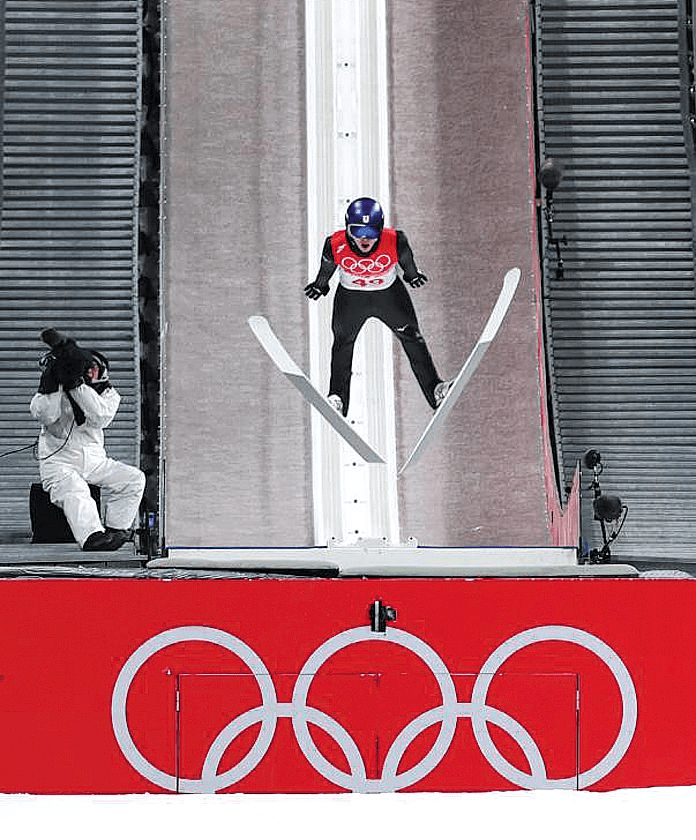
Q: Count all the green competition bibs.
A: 0